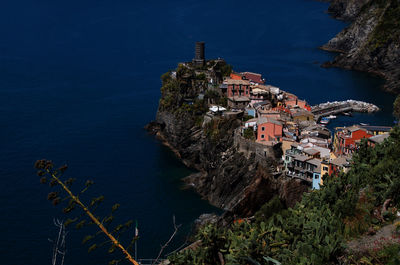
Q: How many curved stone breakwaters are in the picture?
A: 1